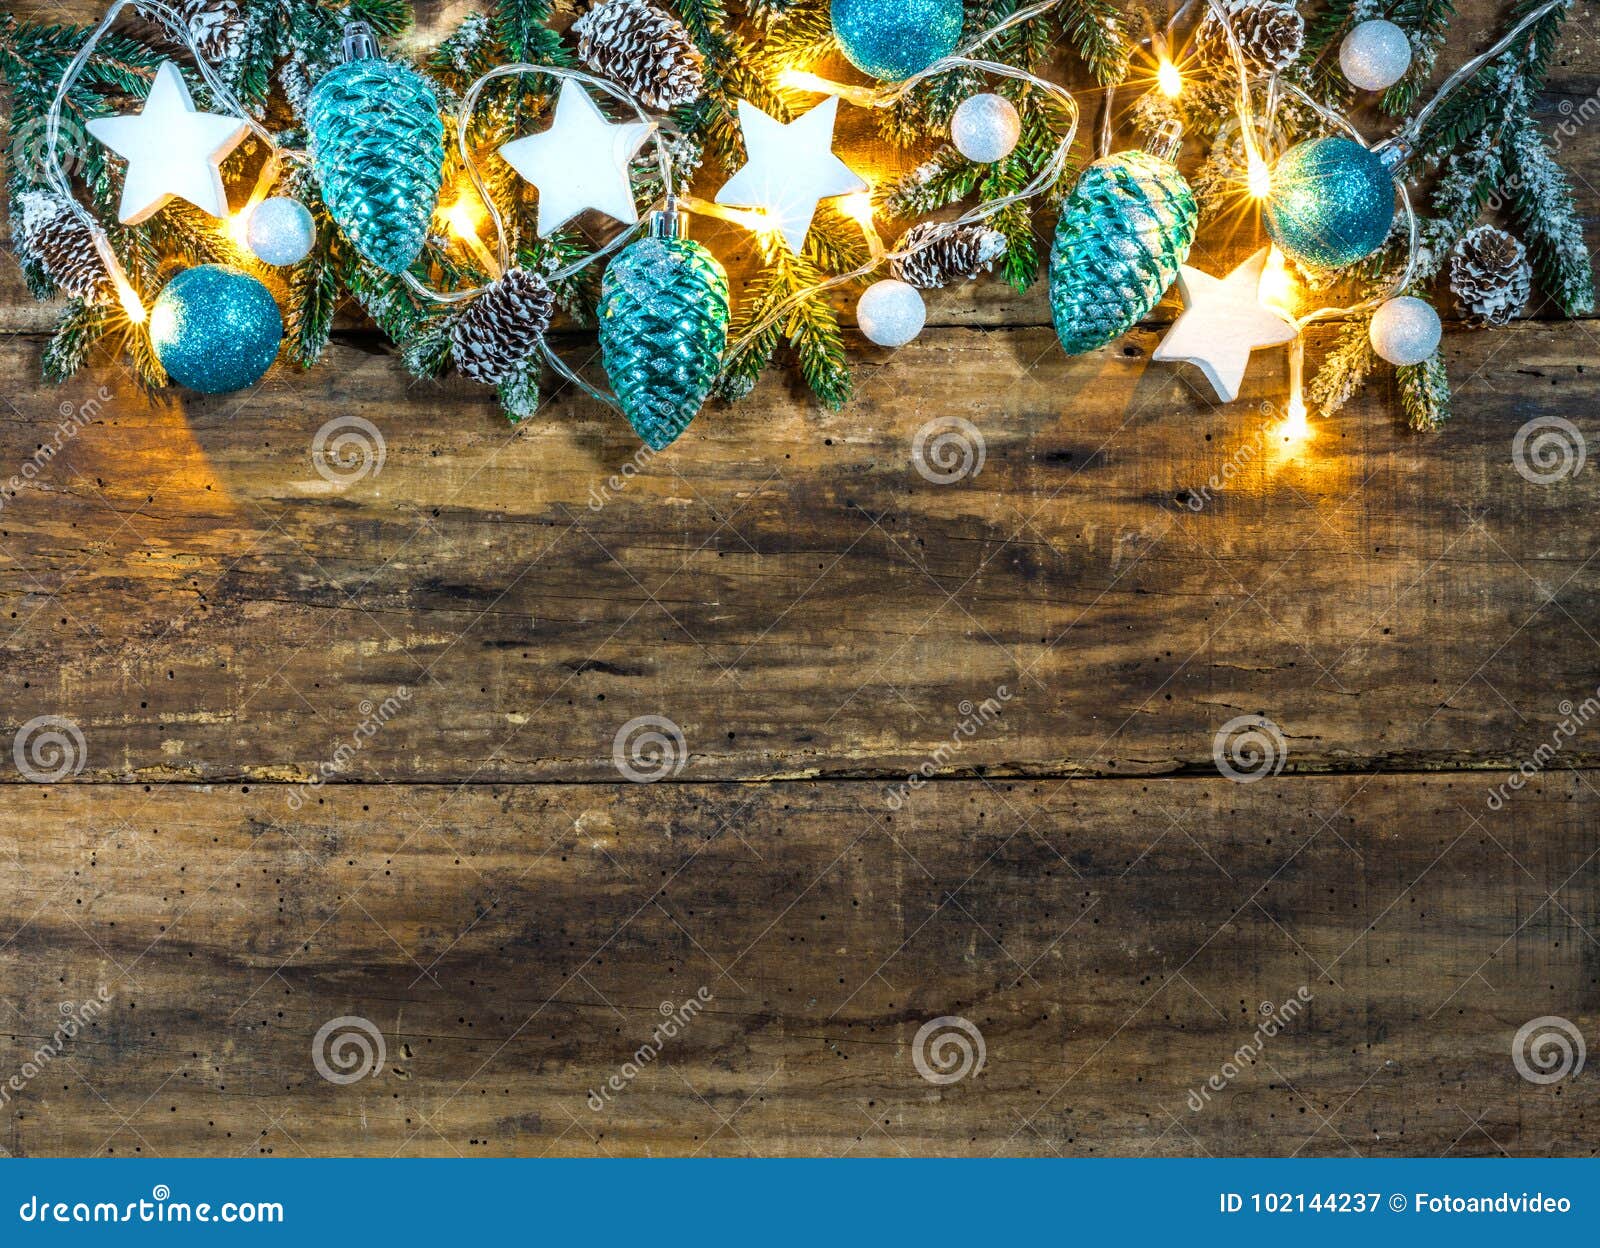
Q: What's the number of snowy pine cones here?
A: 7